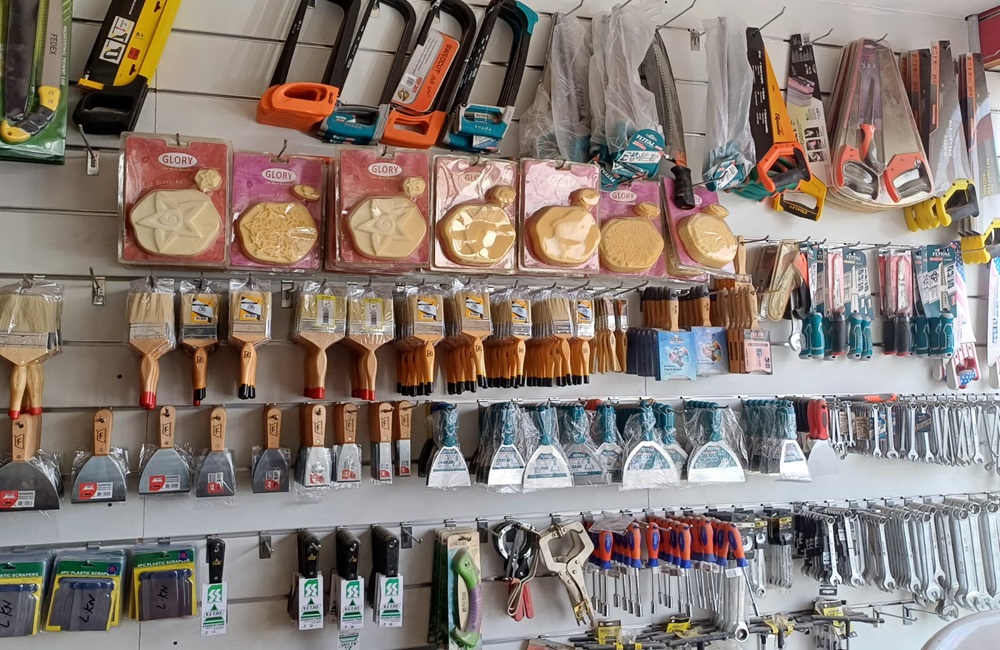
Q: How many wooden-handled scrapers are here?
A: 9